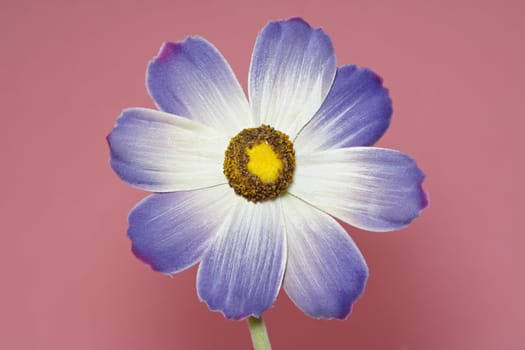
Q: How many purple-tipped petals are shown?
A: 8